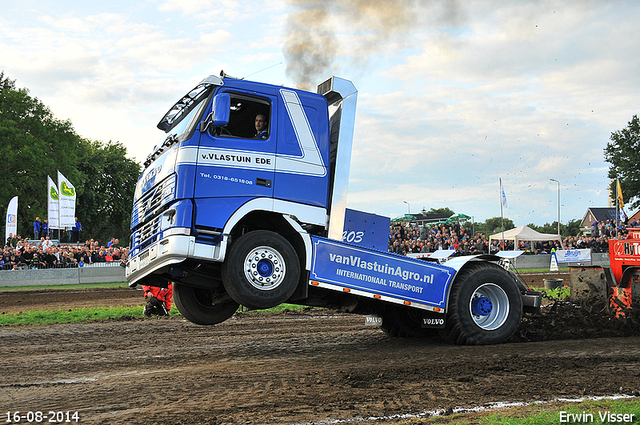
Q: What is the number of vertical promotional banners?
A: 3